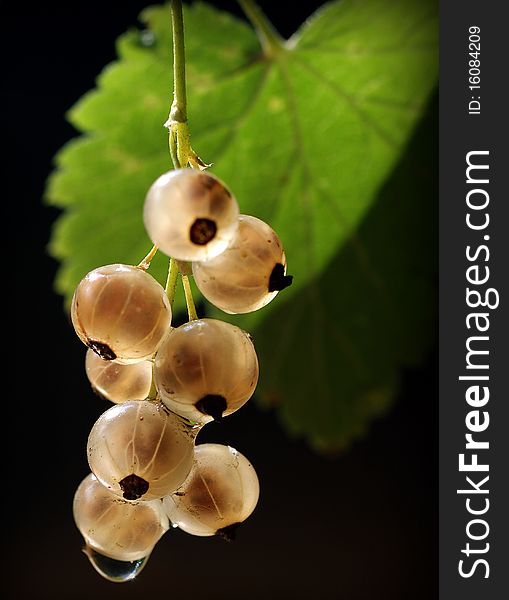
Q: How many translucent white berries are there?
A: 8